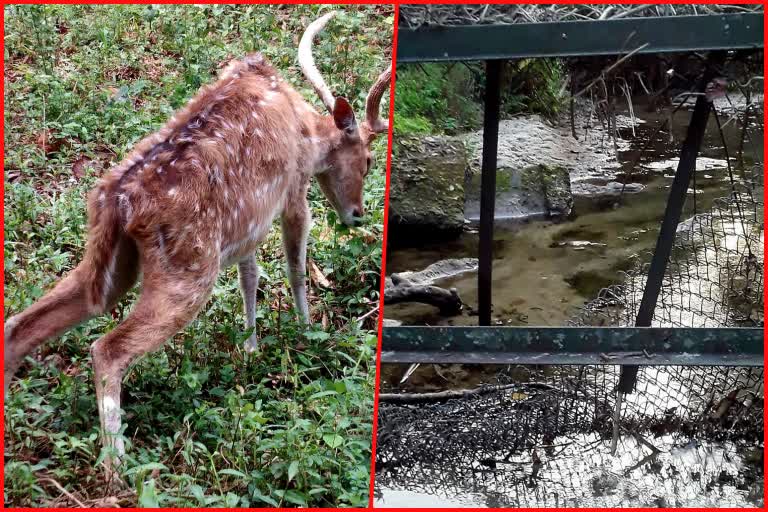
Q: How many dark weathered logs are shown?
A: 1